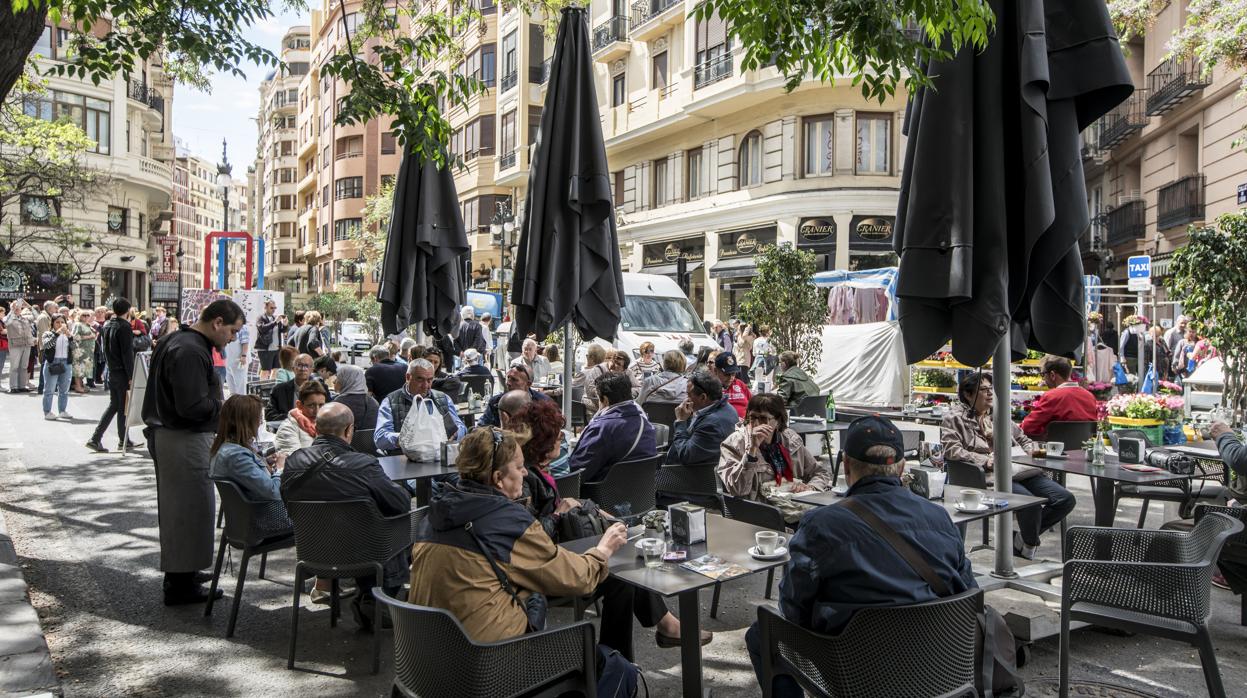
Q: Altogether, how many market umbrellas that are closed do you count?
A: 3